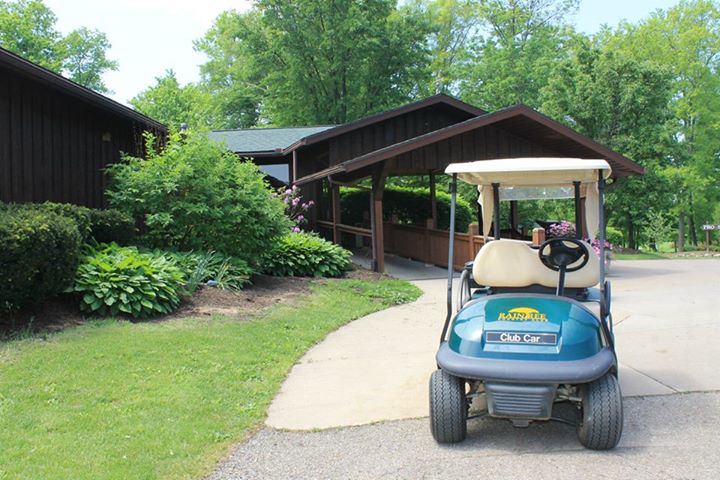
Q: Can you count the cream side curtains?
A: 2